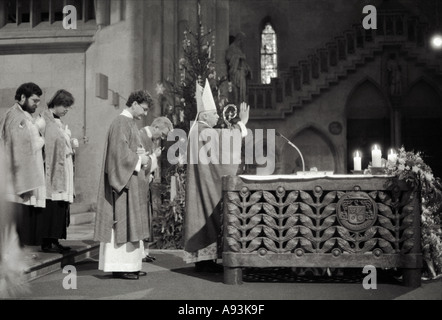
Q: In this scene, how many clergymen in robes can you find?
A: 5